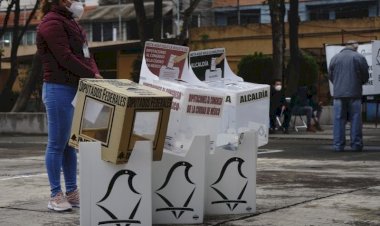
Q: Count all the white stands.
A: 3